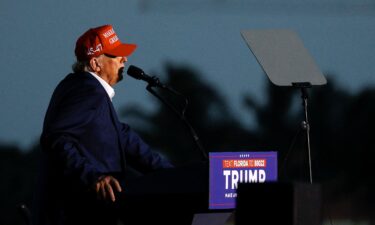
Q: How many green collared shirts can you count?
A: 0